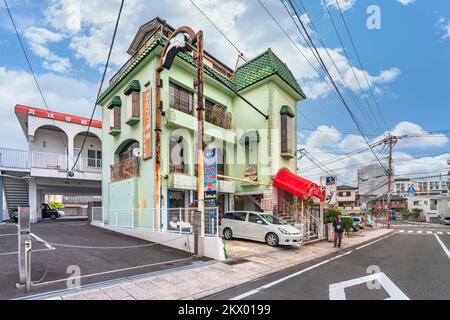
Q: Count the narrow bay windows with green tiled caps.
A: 3